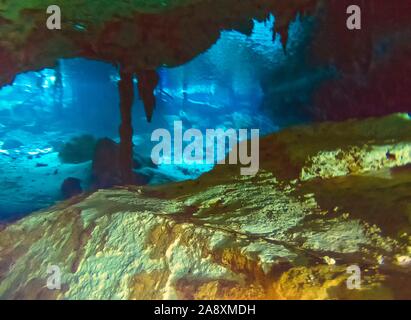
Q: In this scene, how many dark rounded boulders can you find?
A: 3